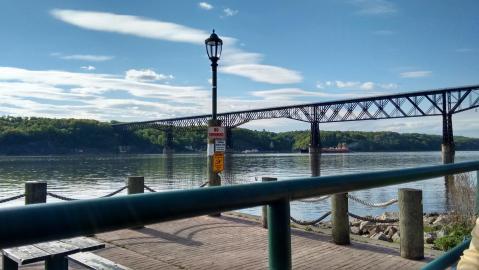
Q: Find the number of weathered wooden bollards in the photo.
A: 5